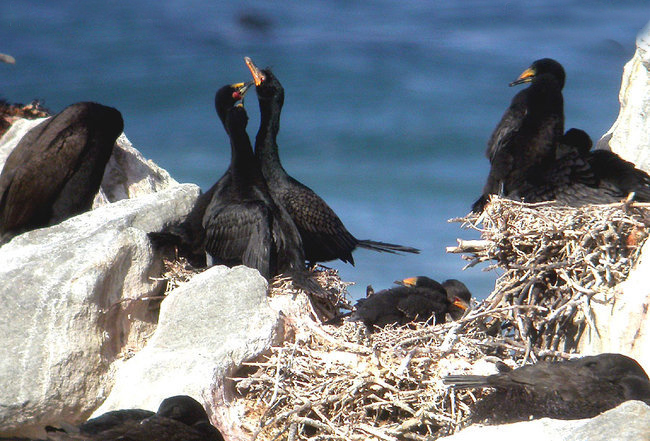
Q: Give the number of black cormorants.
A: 10